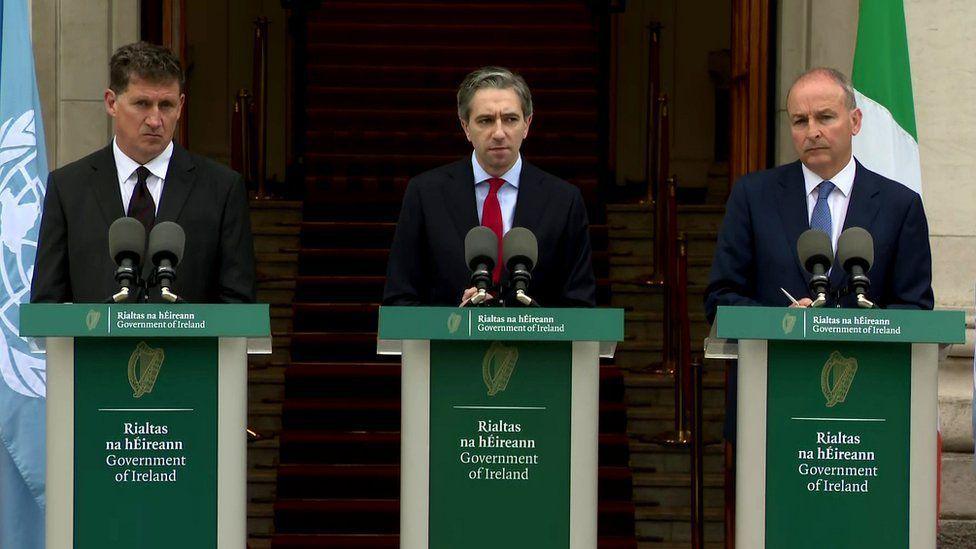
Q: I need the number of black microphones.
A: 6